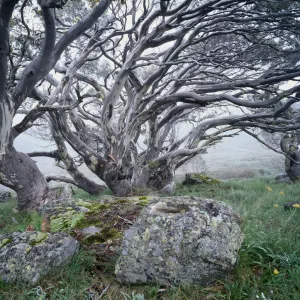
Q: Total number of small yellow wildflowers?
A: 5